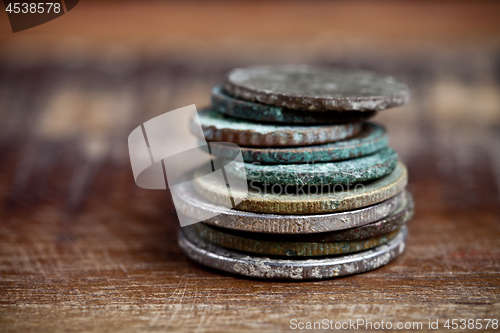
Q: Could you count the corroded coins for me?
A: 10